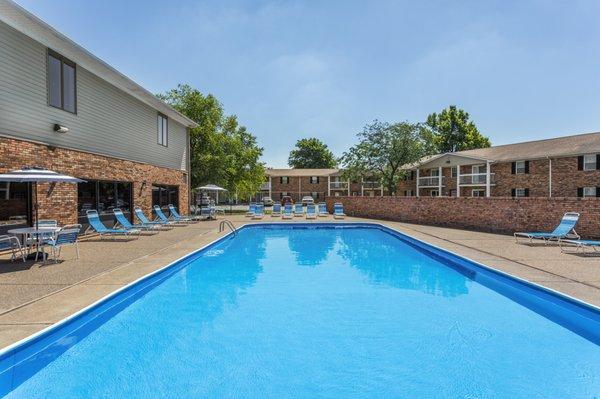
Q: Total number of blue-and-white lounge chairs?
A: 15